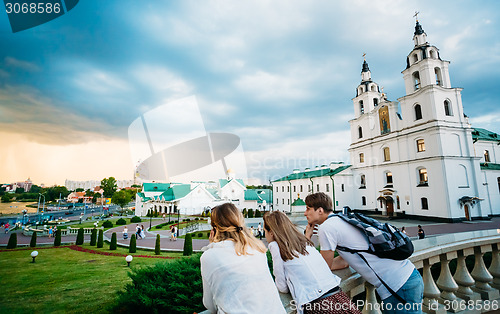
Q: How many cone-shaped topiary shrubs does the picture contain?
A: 10